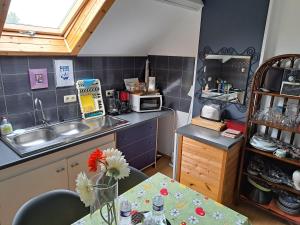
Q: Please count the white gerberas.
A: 3